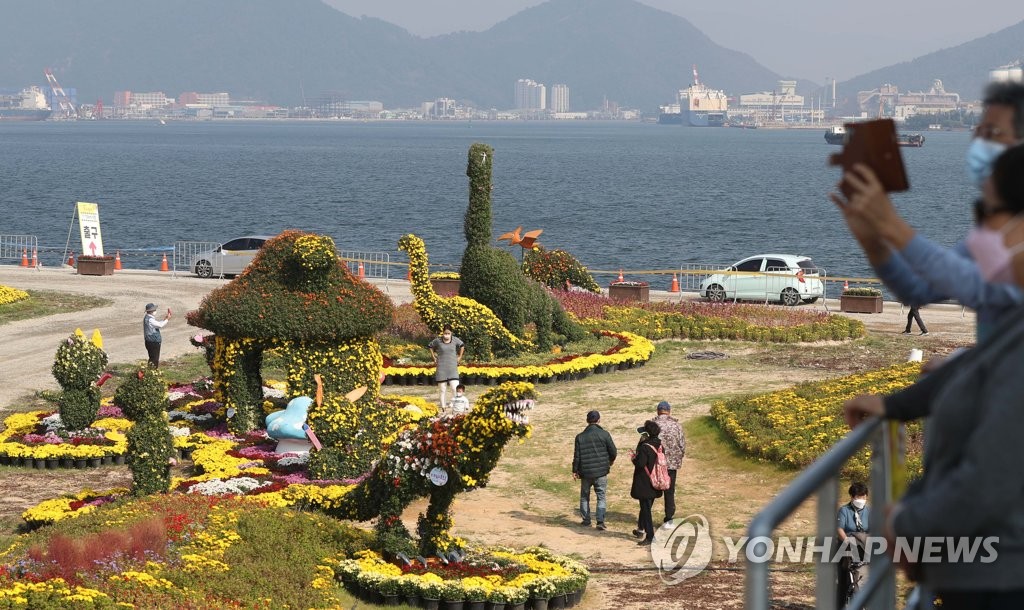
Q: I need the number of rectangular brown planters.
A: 4